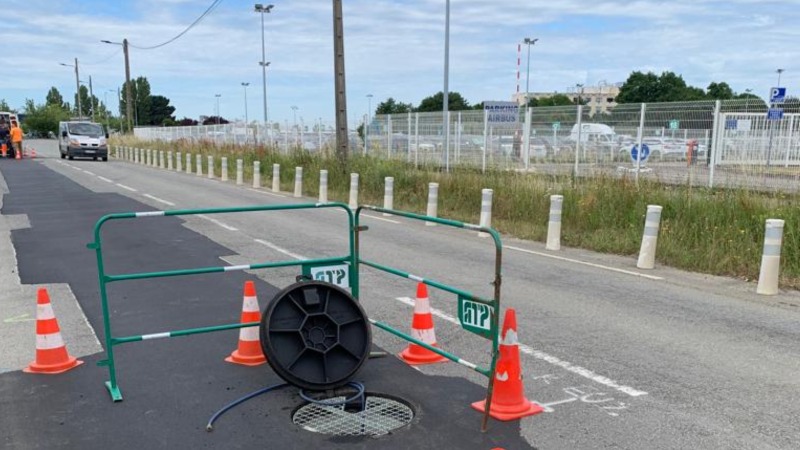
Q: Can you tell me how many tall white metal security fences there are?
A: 1